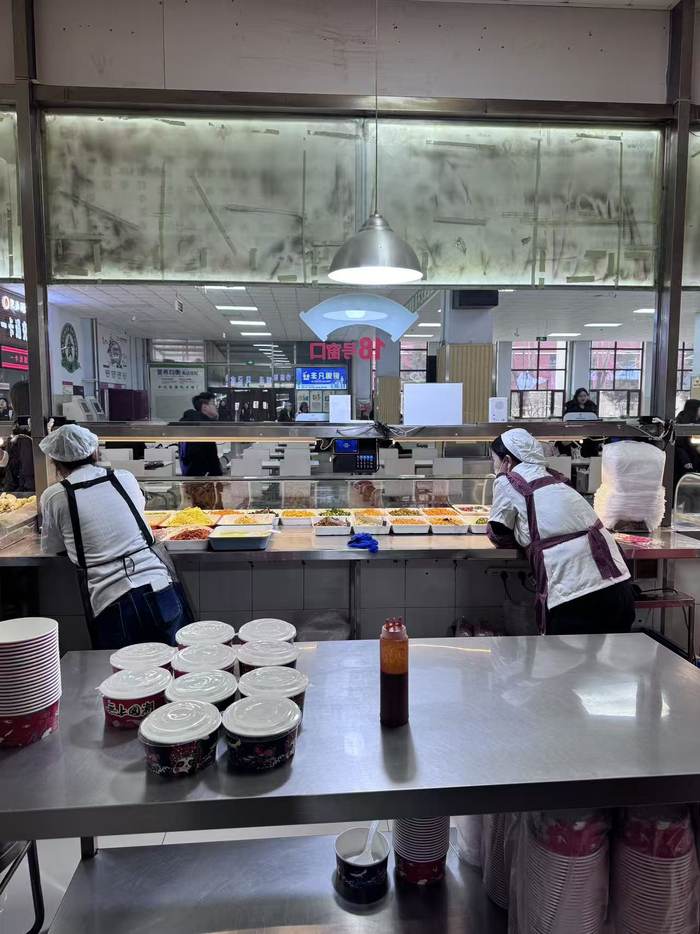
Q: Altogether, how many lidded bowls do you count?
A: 10